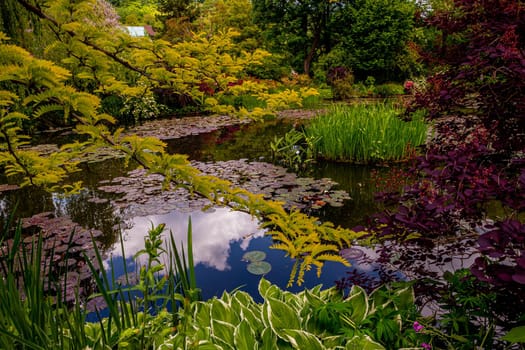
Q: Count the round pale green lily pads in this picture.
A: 2